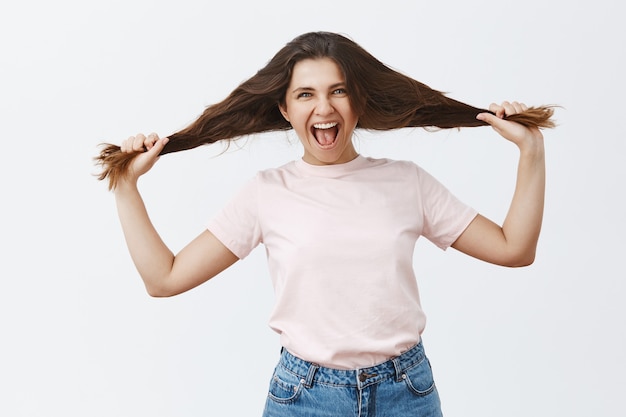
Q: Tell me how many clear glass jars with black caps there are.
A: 0